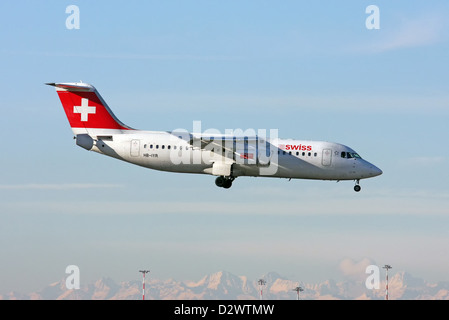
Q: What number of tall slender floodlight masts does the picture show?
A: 4